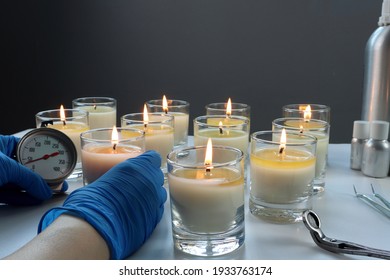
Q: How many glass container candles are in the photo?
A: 11